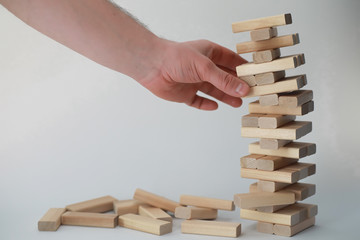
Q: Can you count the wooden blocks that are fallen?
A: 10